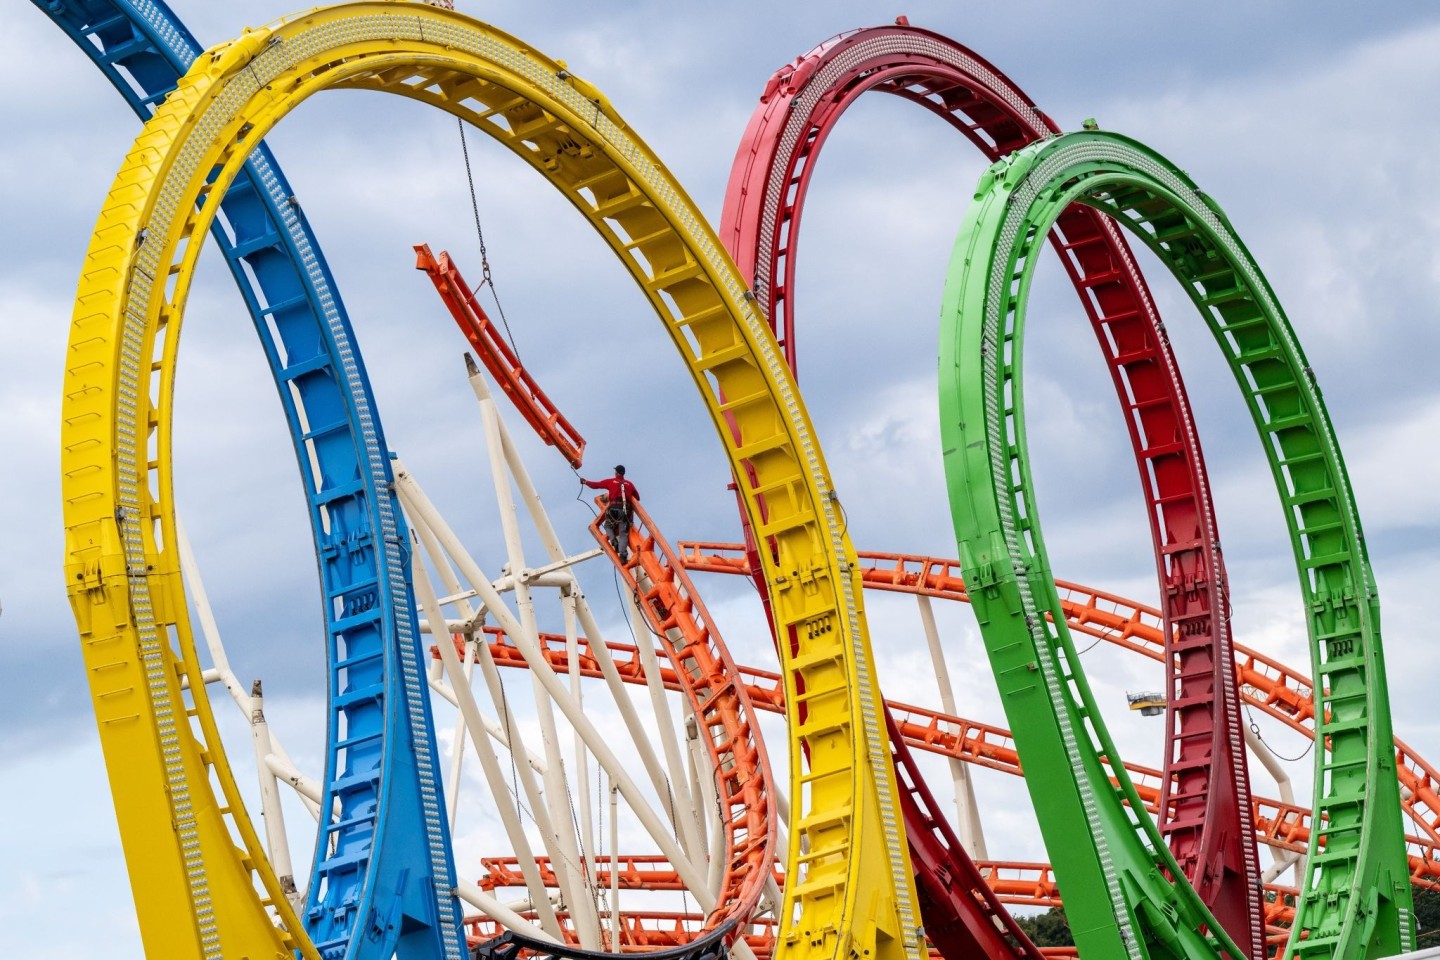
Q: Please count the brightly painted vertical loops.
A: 4